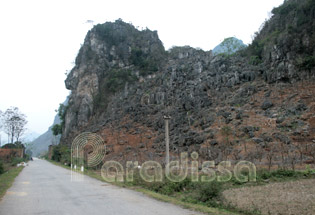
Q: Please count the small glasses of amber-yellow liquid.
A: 0